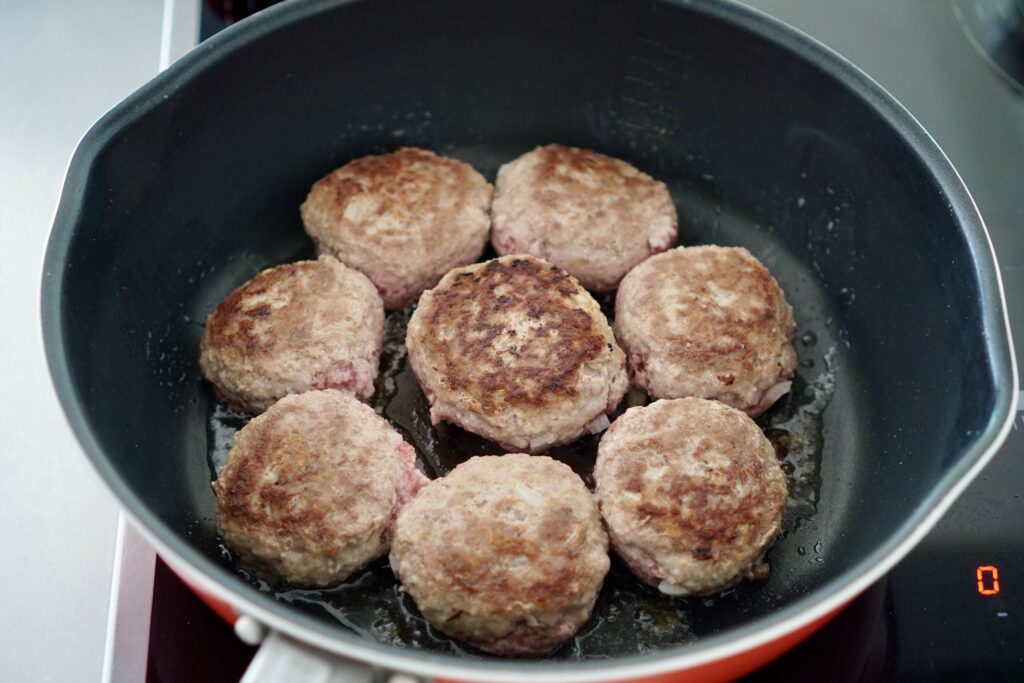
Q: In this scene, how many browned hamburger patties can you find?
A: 8